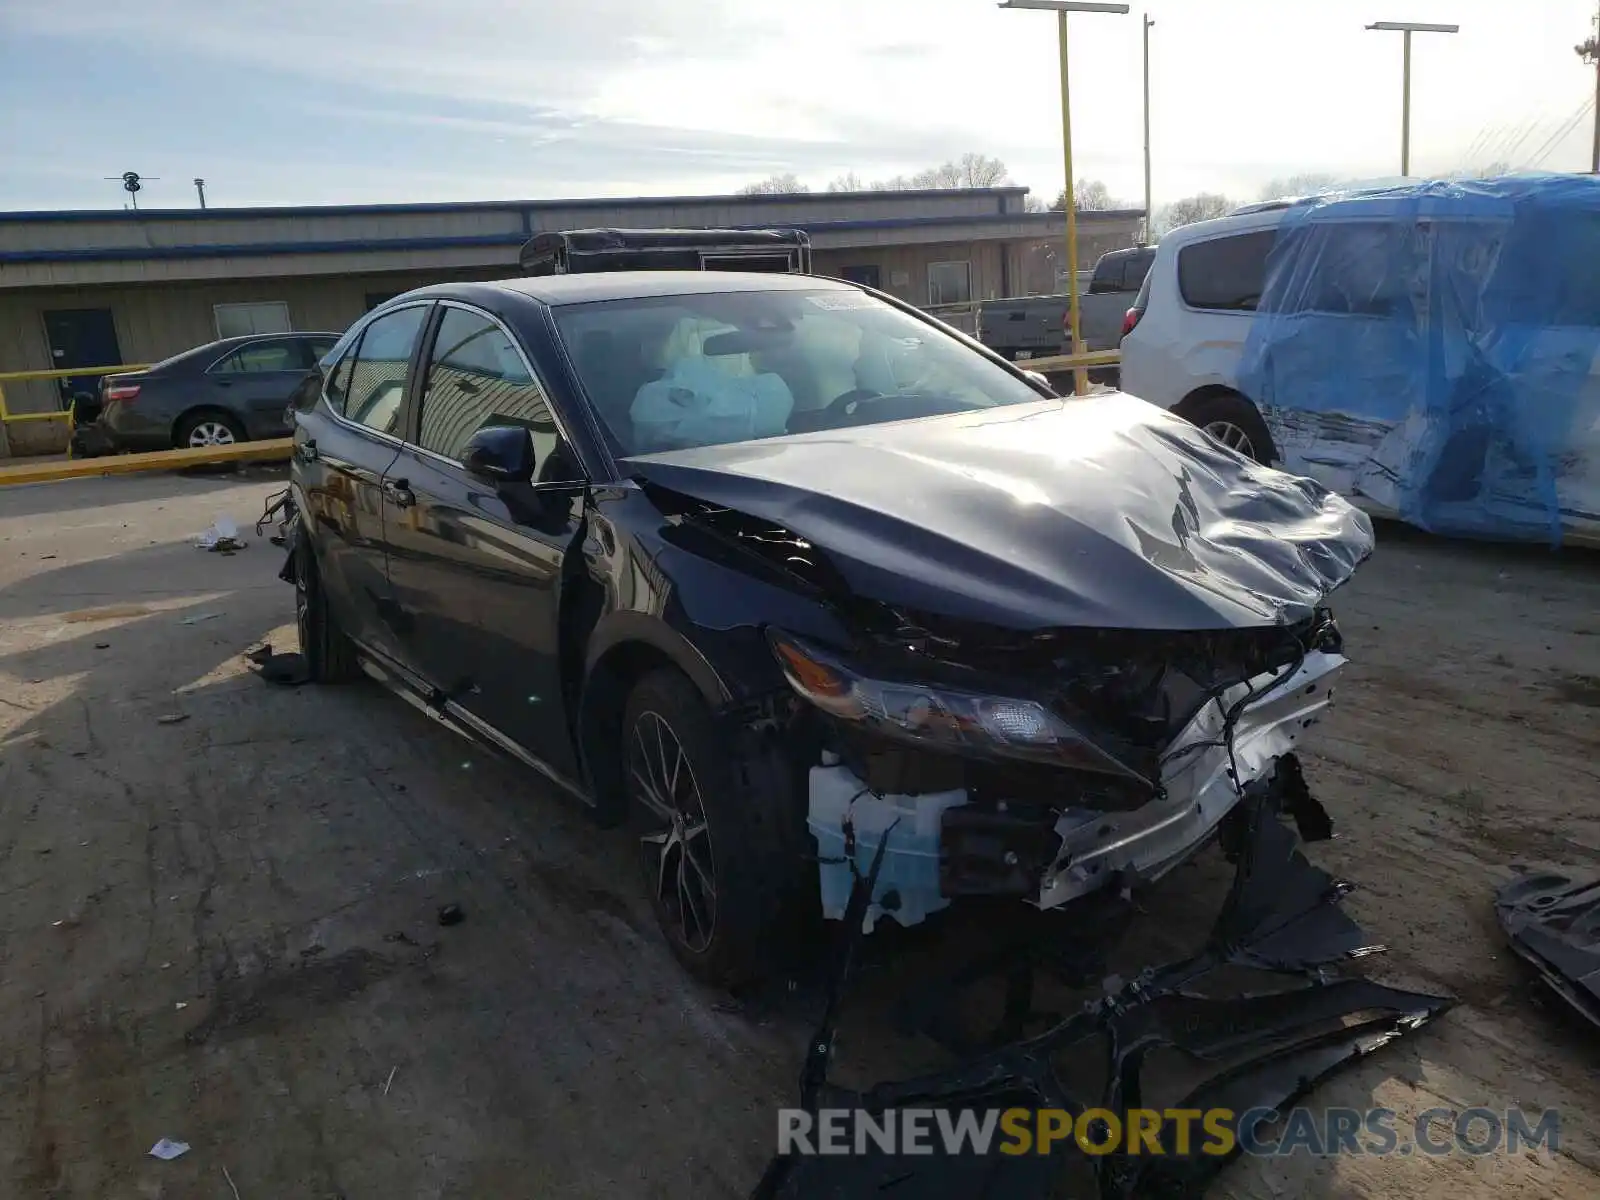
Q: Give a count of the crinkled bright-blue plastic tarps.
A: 1